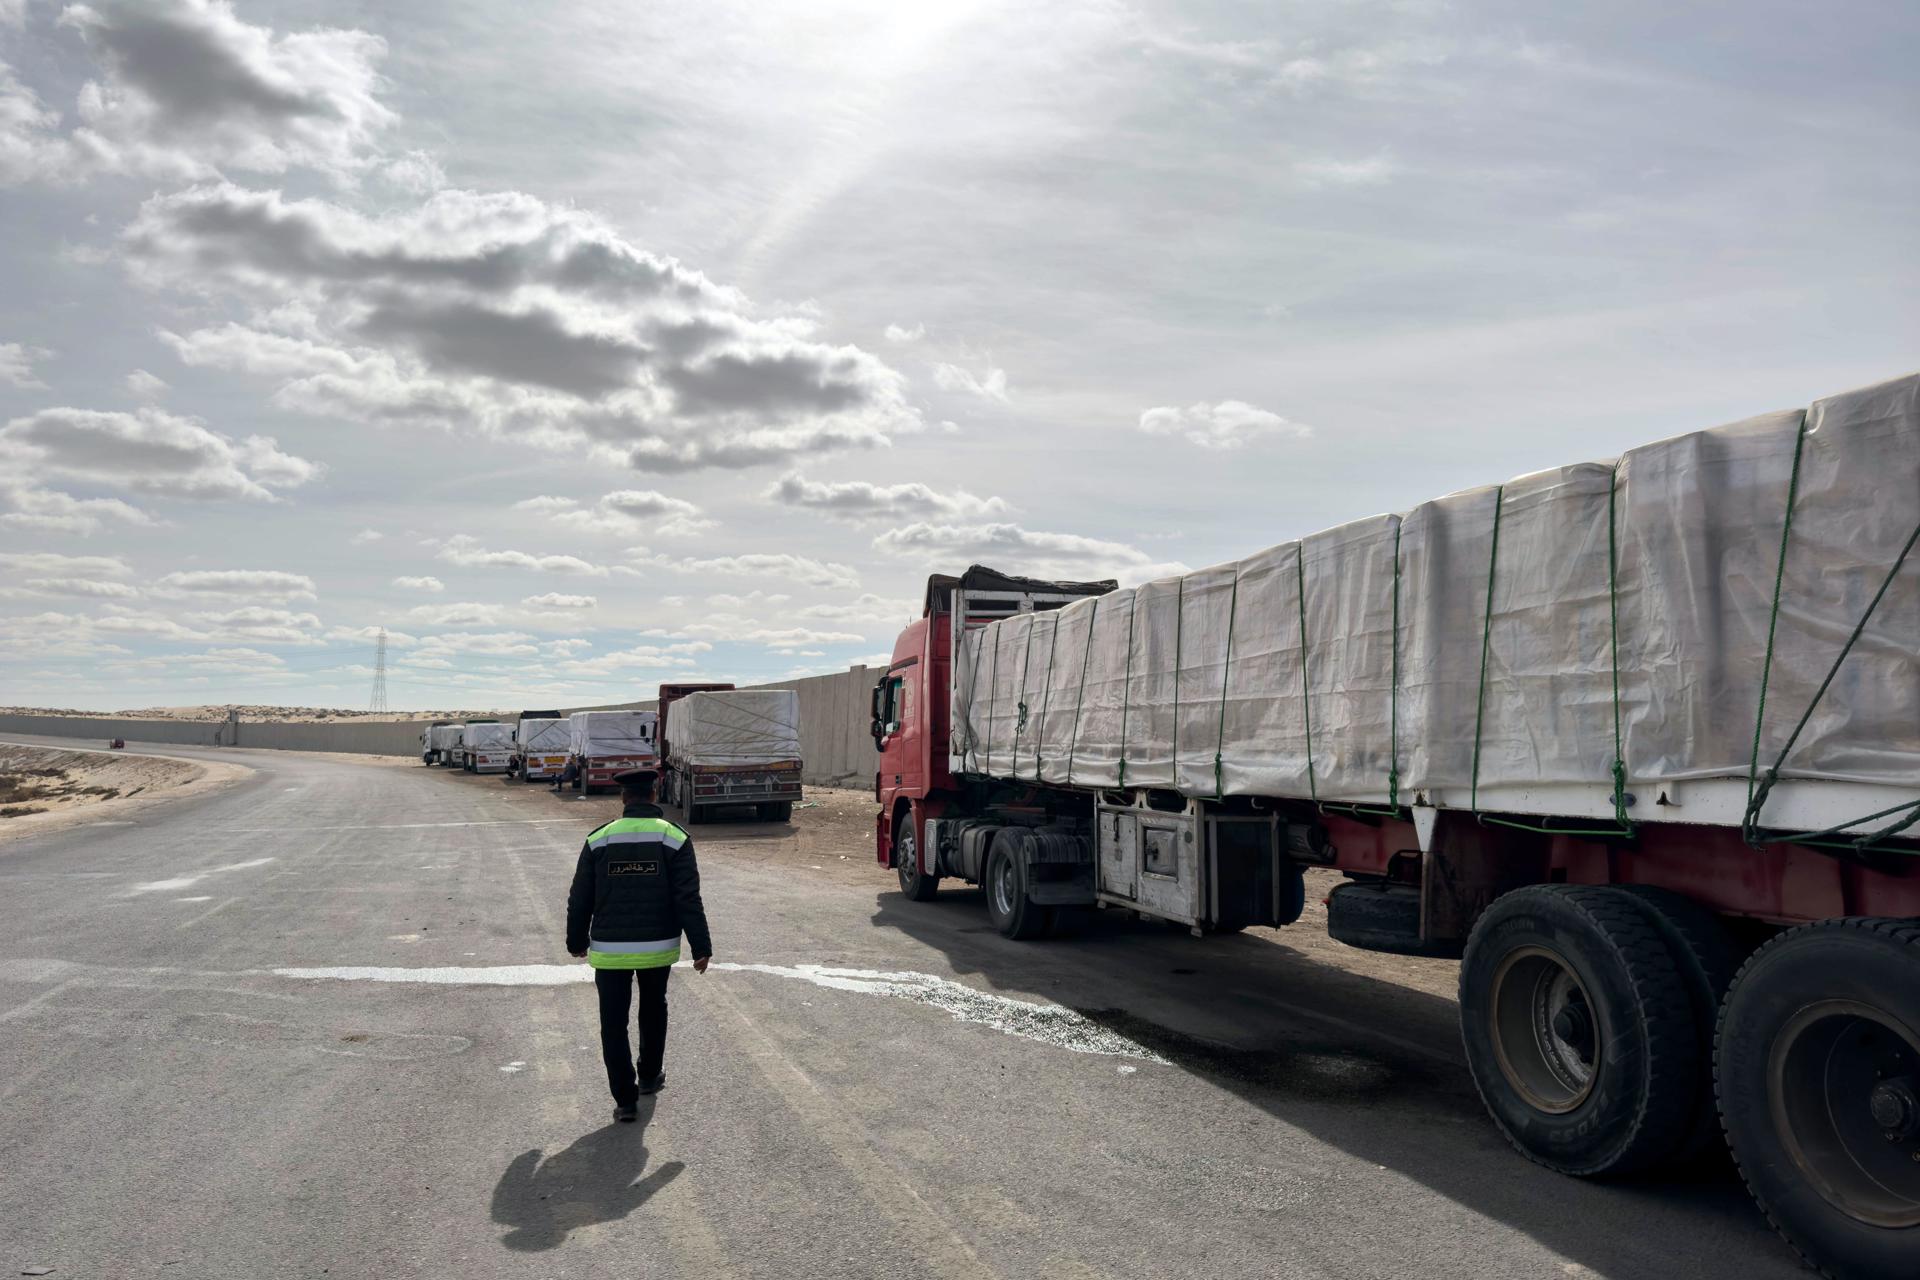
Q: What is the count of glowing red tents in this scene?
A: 0